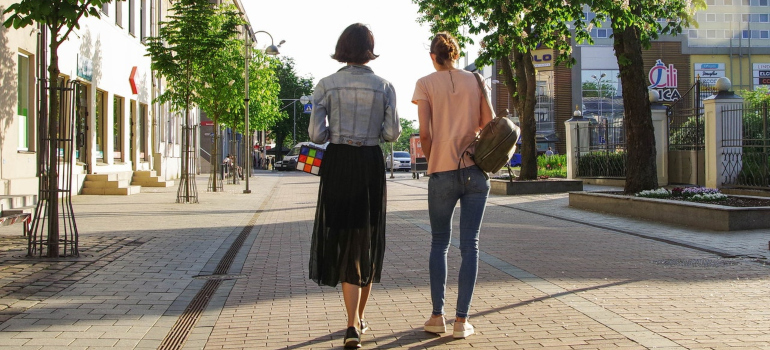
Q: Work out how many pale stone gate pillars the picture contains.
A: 3